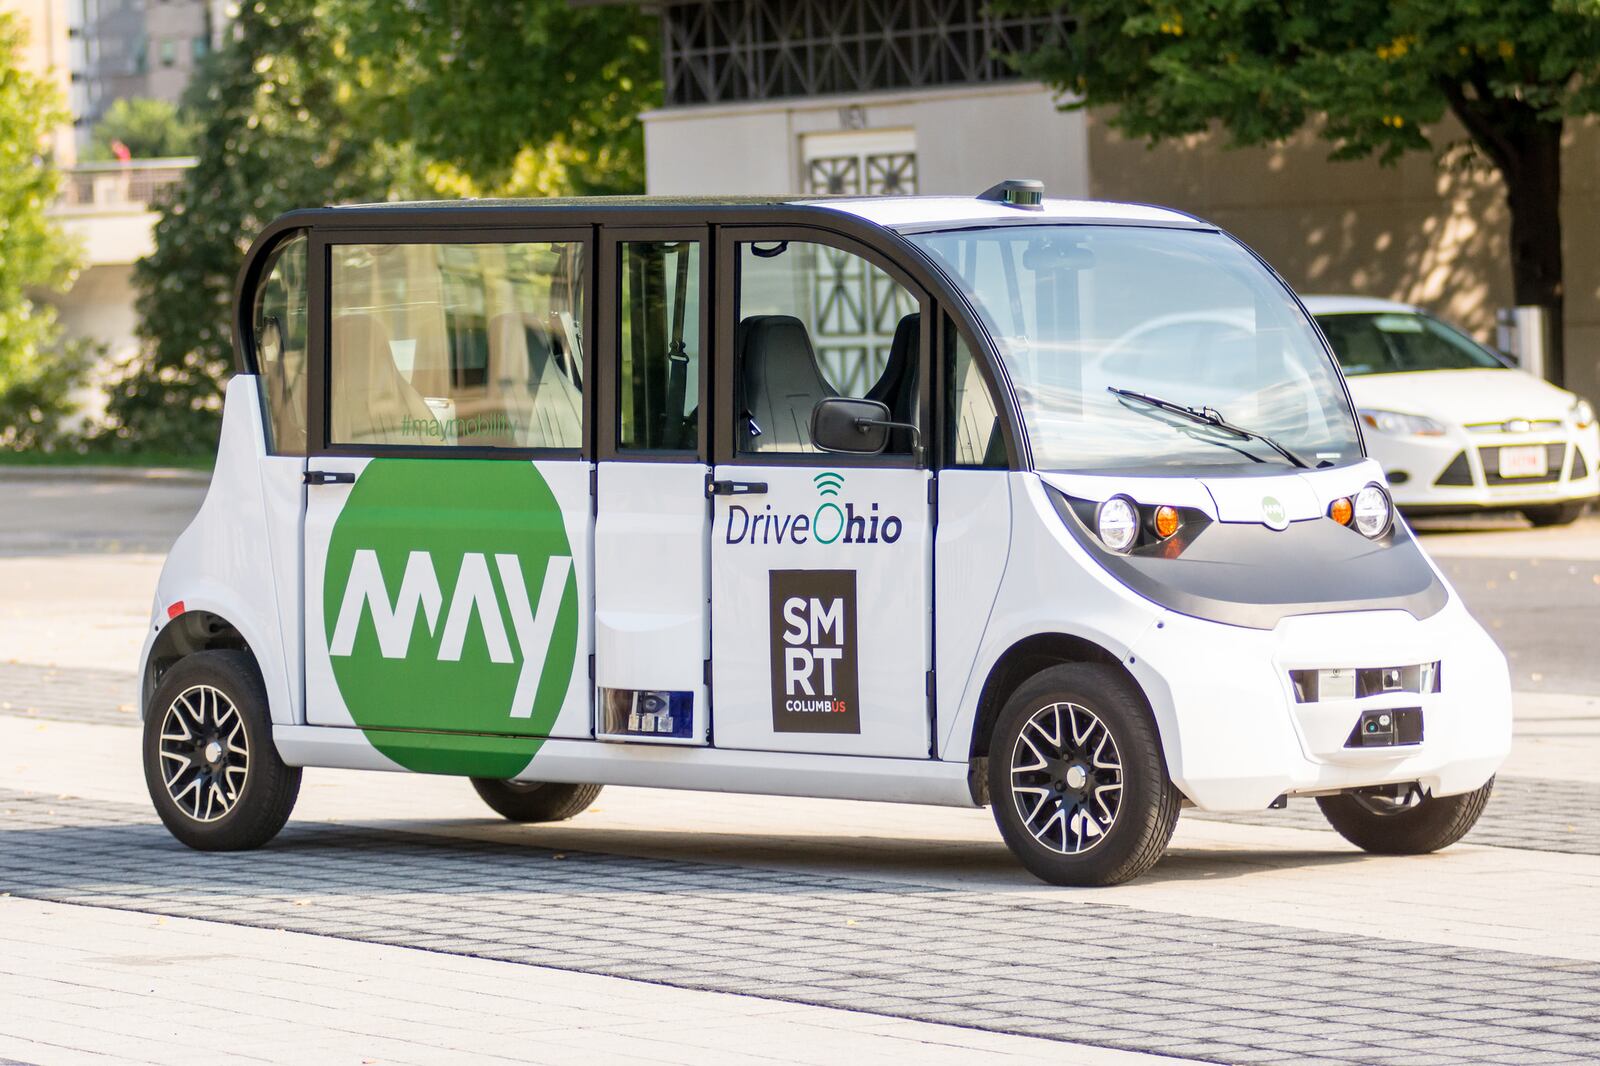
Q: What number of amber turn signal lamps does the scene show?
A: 2